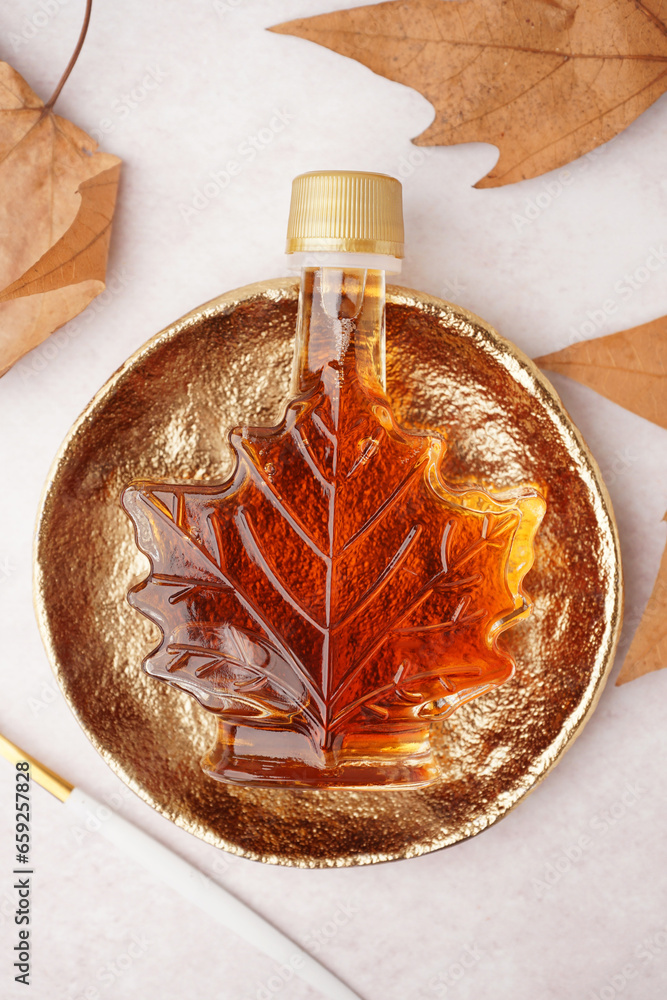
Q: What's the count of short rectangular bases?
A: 1